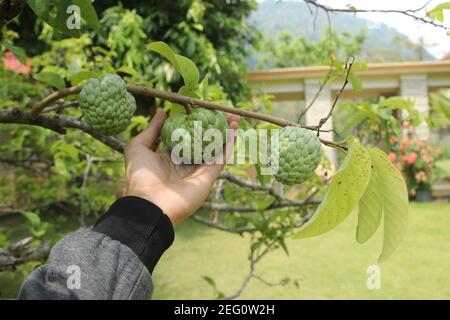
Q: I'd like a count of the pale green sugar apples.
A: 3